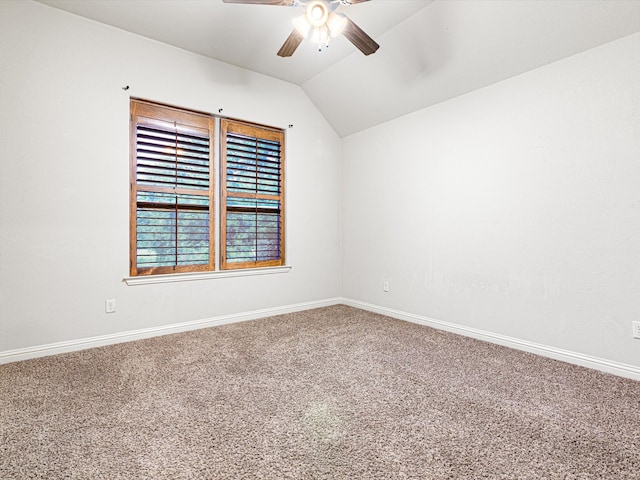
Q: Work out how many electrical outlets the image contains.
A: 3